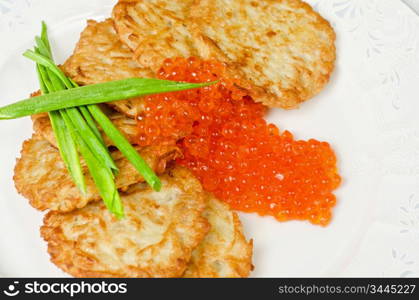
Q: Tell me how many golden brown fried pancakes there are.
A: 6